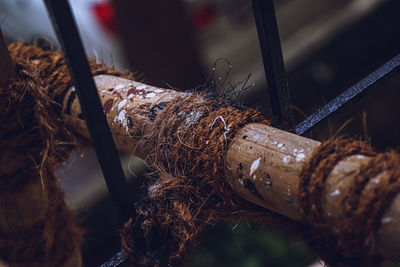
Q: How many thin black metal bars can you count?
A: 3